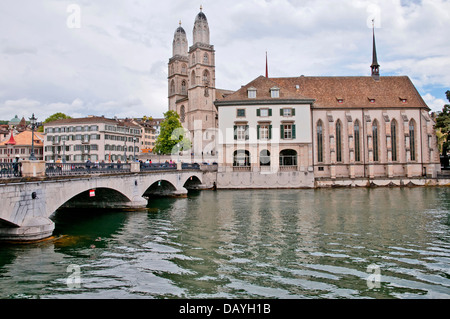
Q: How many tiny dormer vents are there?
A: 3